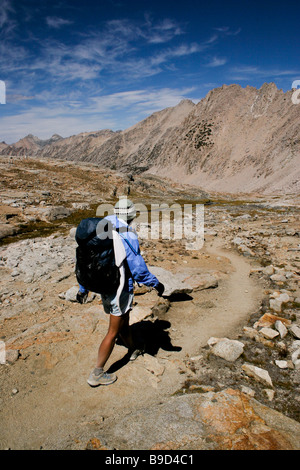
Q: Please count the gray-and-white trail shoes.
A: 2